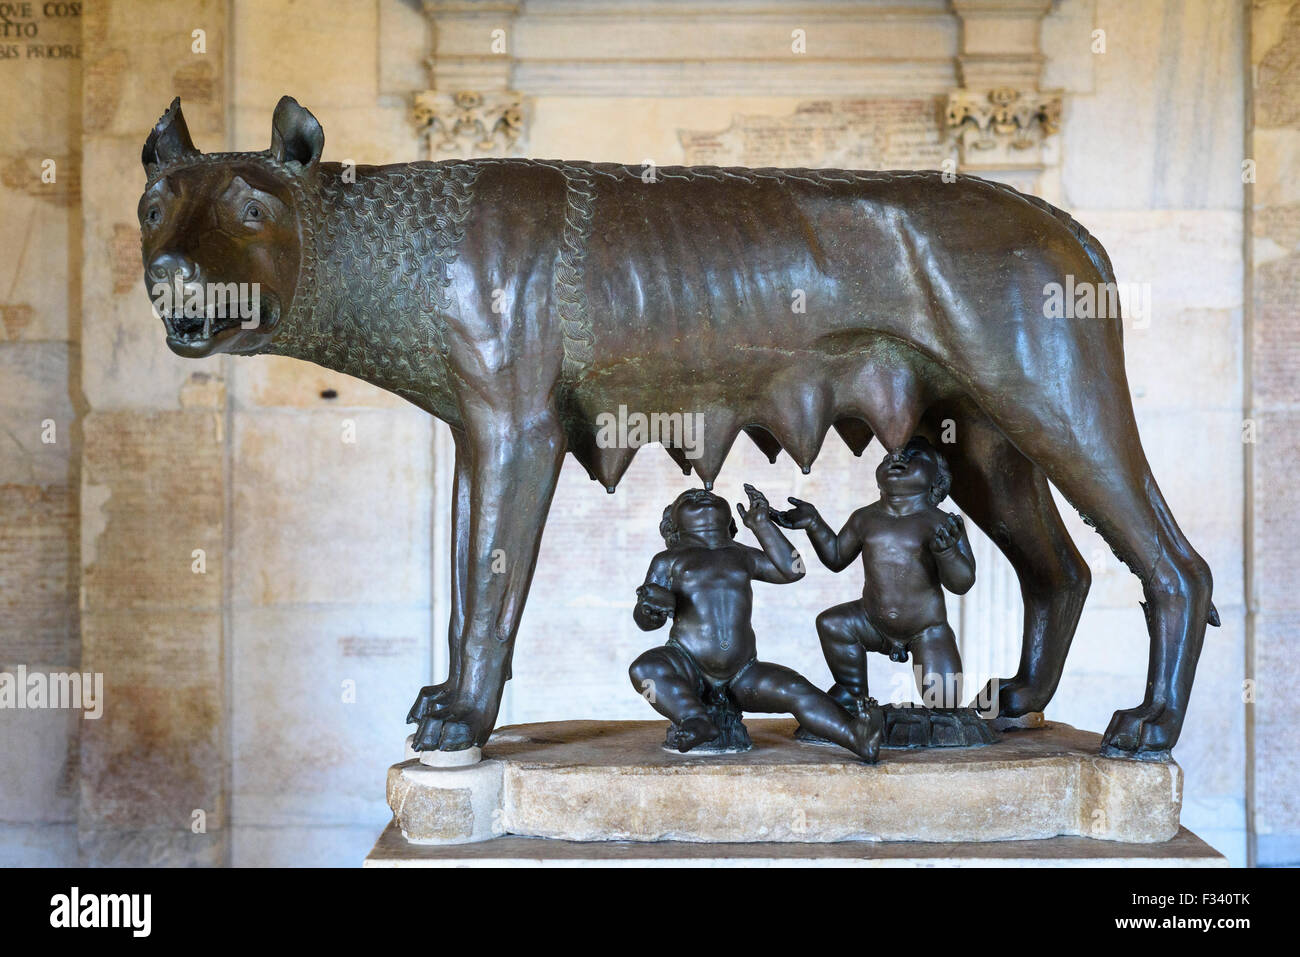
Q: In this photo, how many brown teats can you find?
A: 8